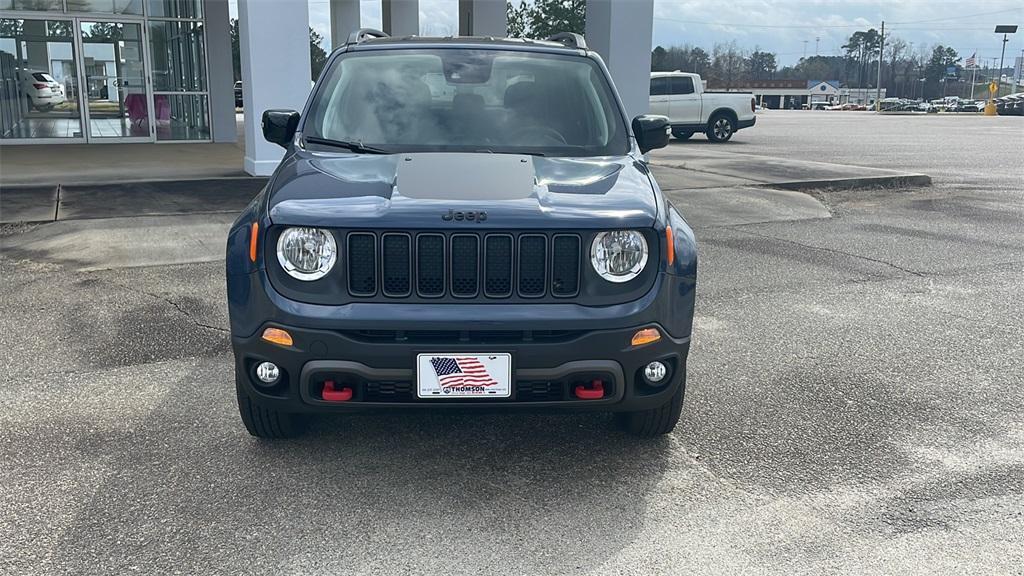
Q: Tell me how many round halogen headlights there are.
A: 2